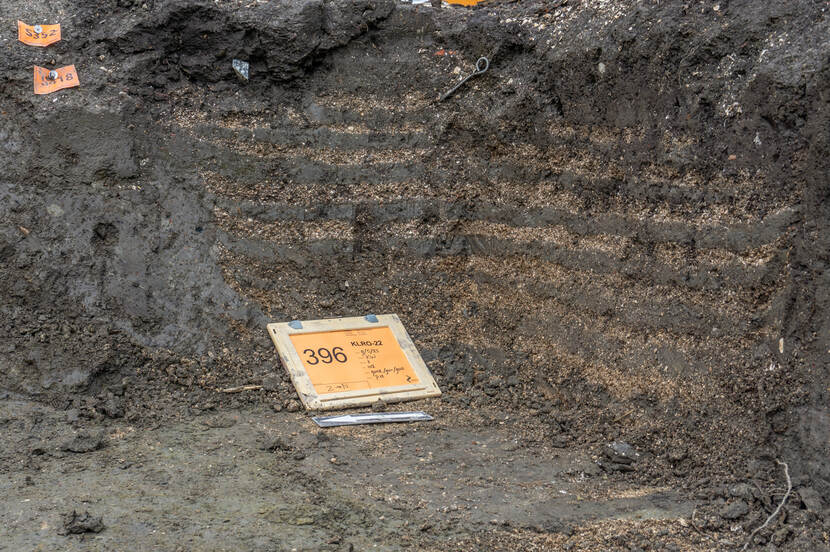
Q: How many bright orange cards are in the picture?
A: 3